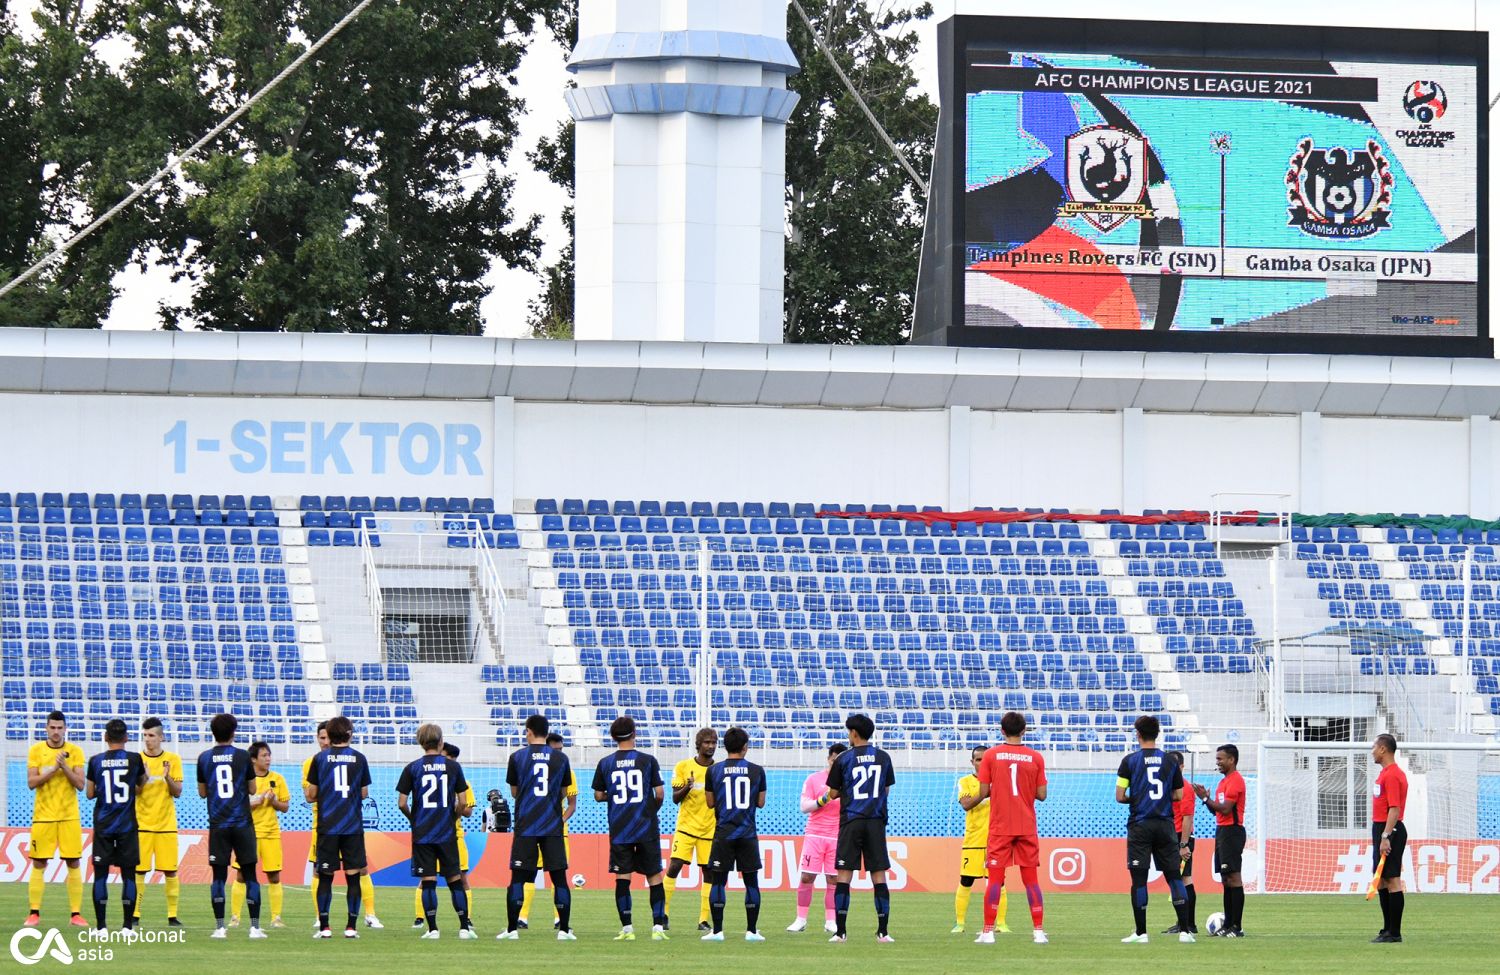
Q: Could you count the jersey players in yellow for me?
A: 8